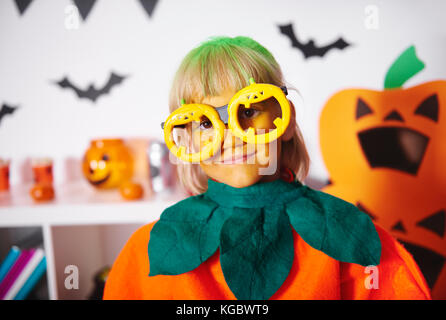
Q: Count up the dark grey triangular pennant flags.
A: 3